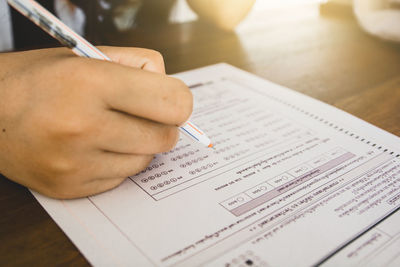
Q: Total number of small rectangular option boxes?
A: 6